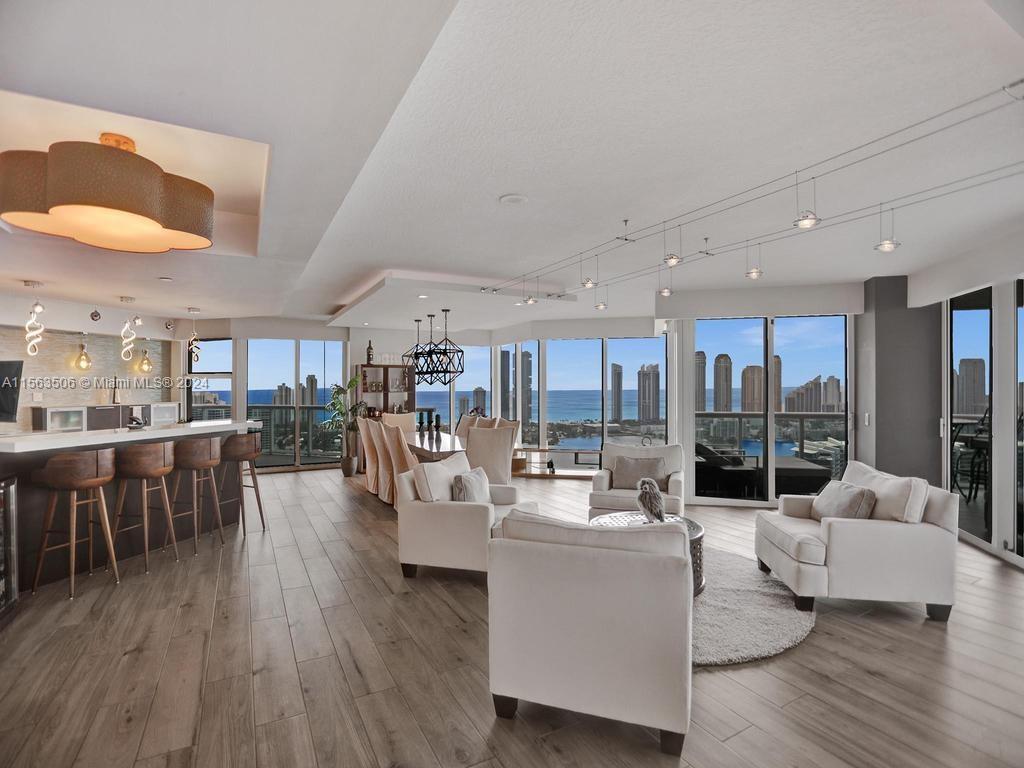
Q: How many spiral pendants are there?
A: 3